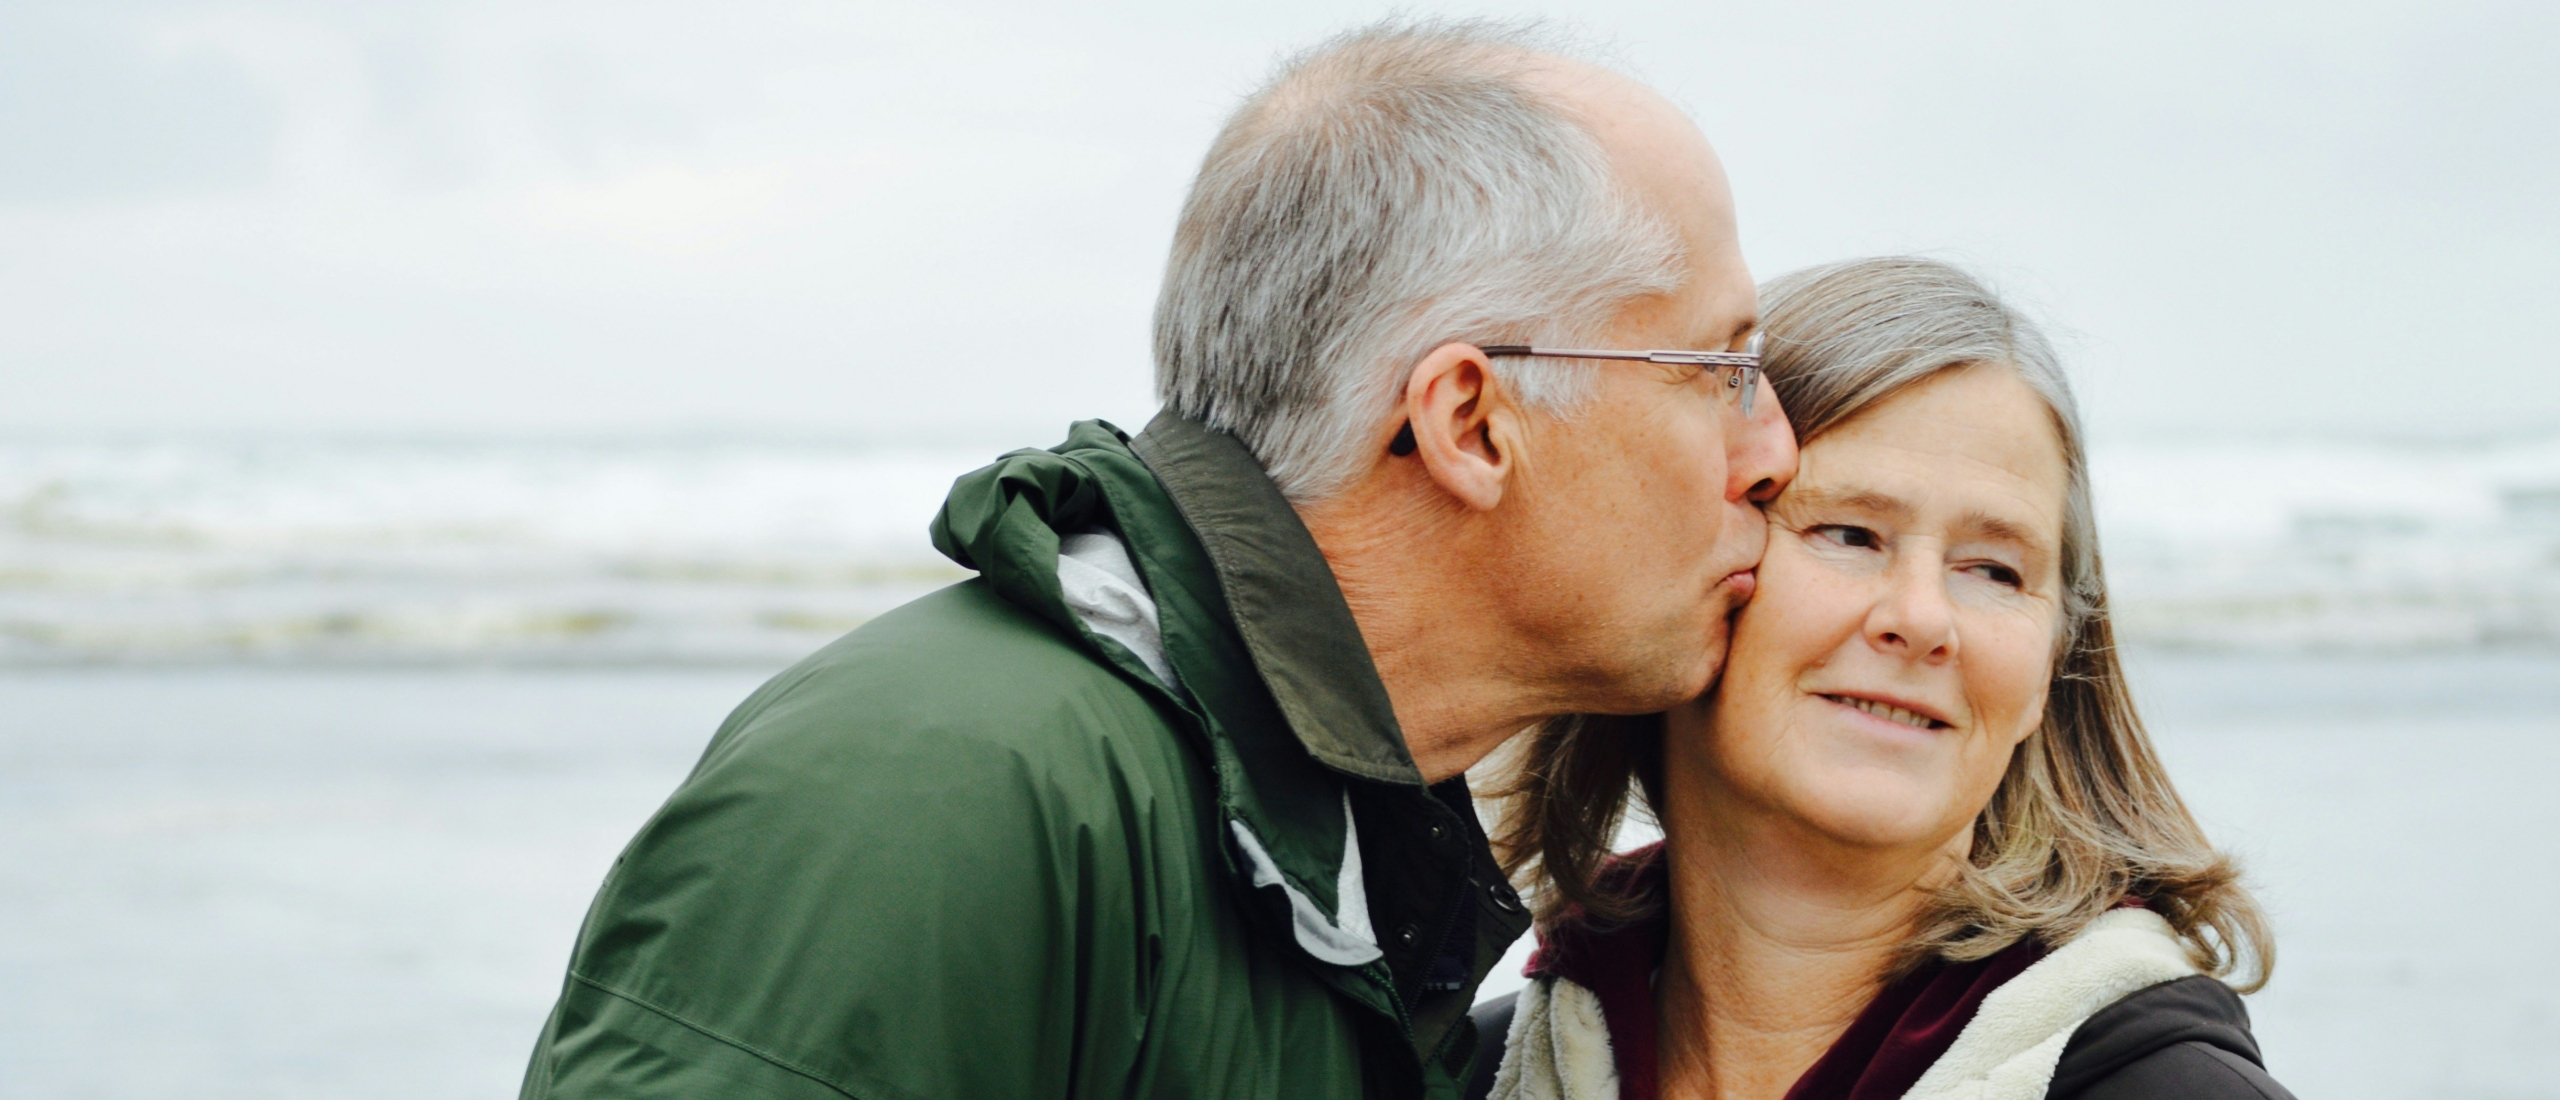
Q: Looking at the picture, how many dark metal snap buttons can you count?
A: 3